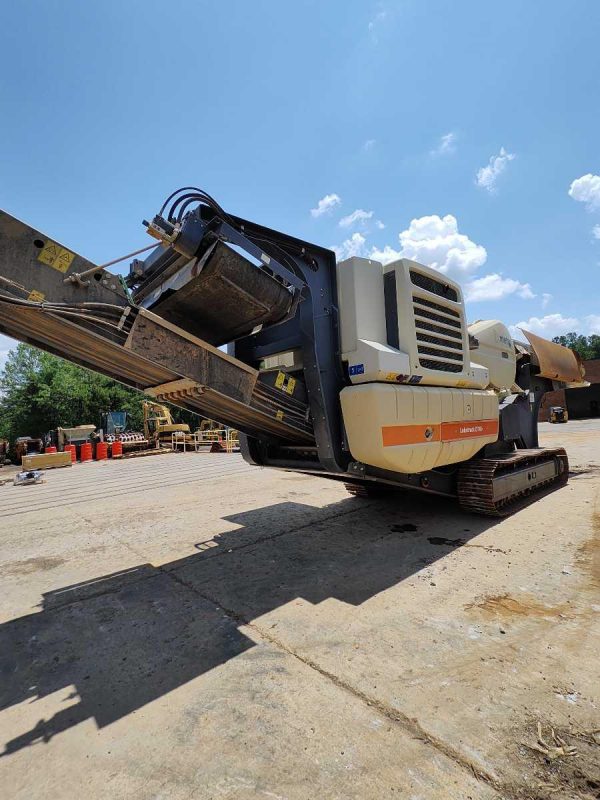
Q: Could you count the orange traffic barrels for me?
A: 5